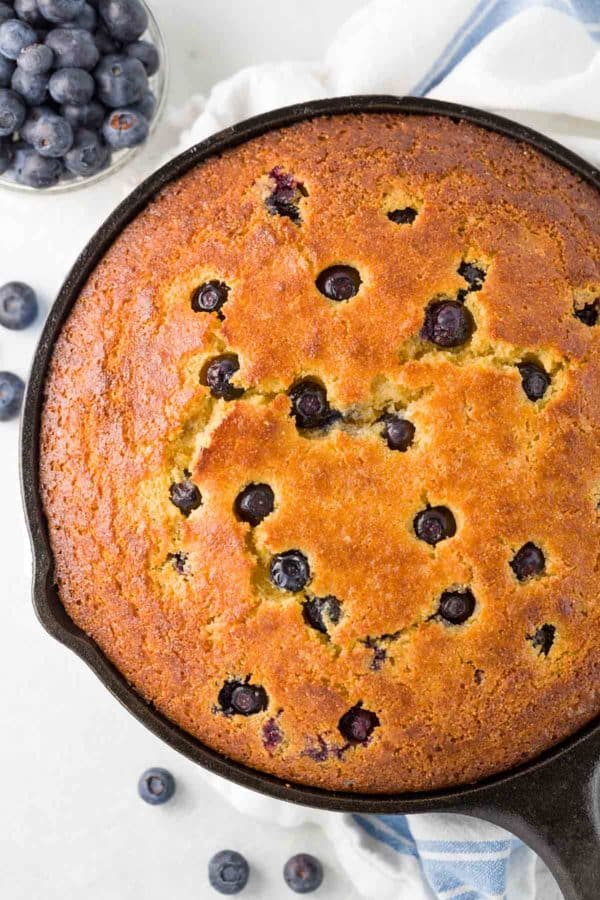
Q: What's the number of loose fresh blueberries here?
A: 5